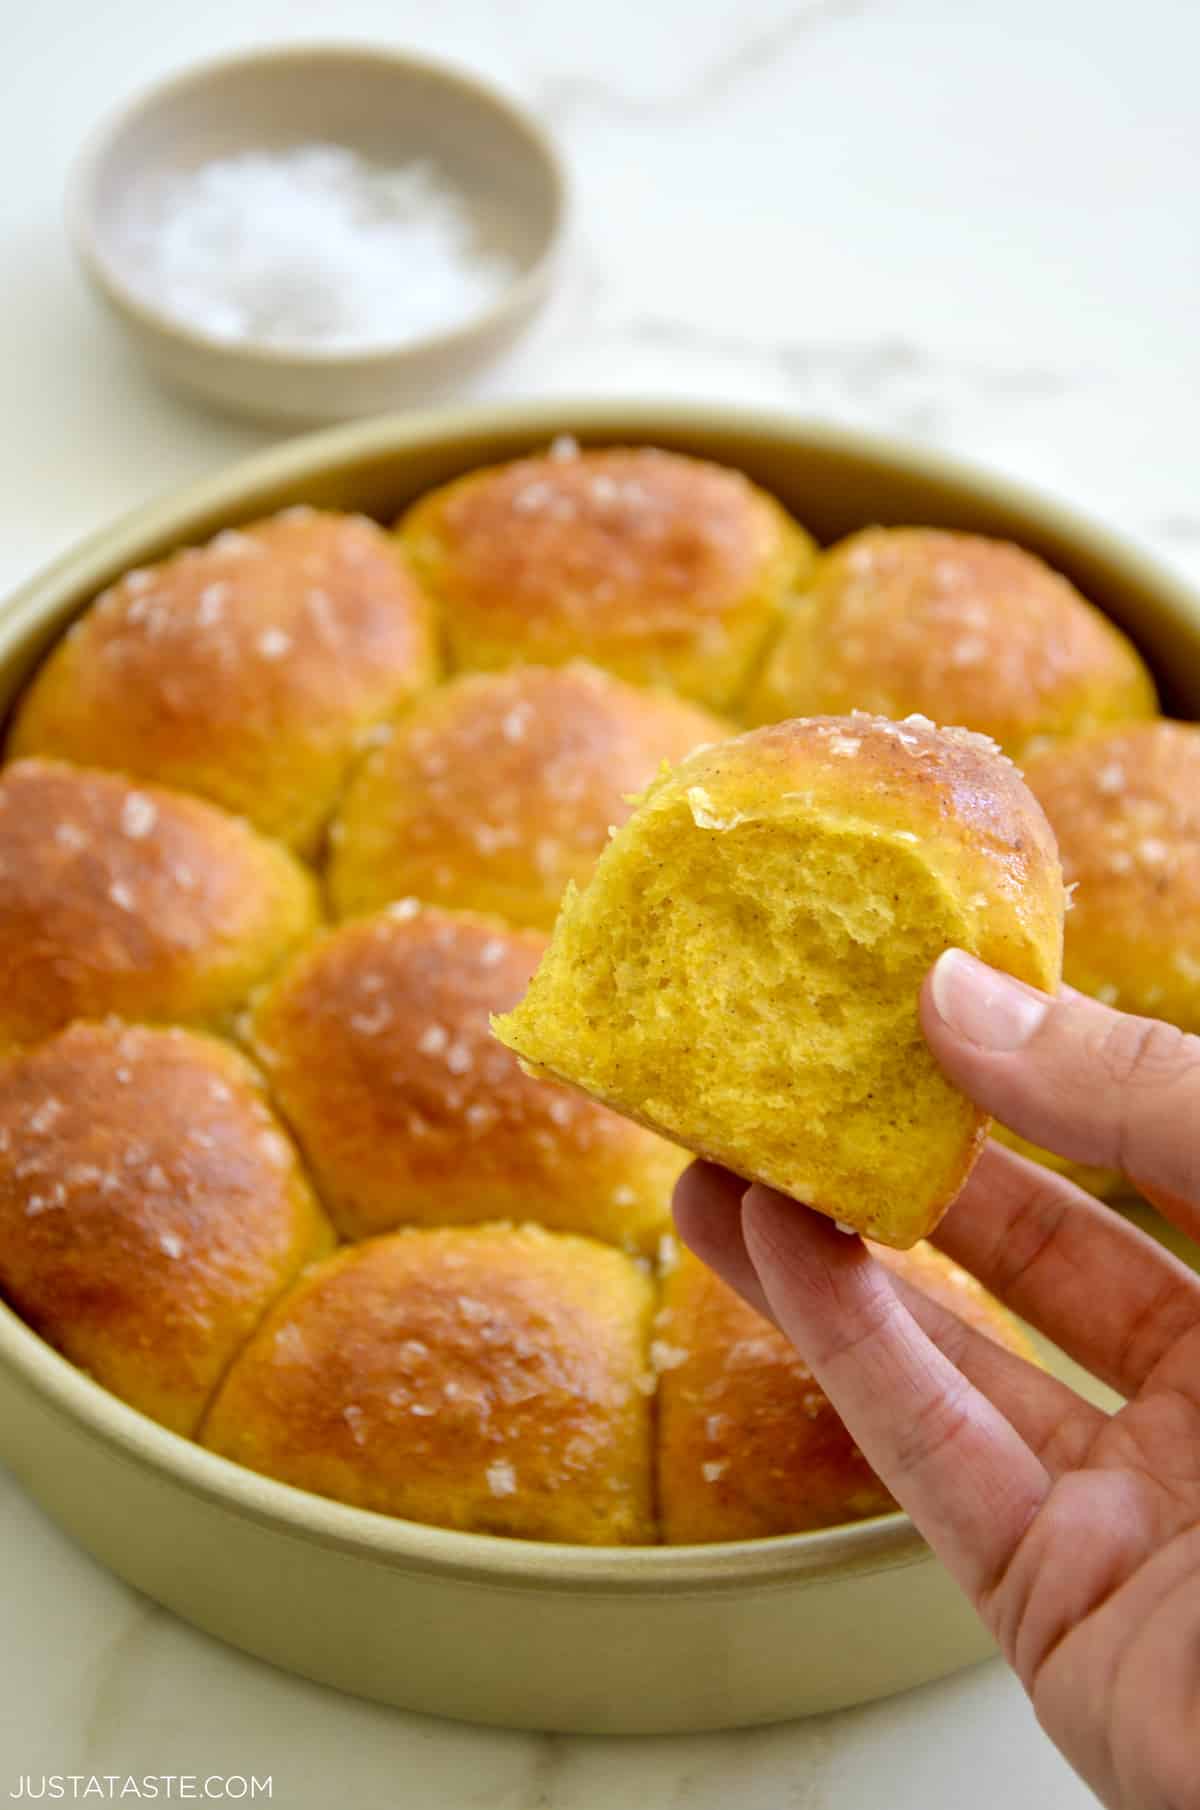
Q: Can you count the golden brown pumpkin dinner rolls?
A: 11